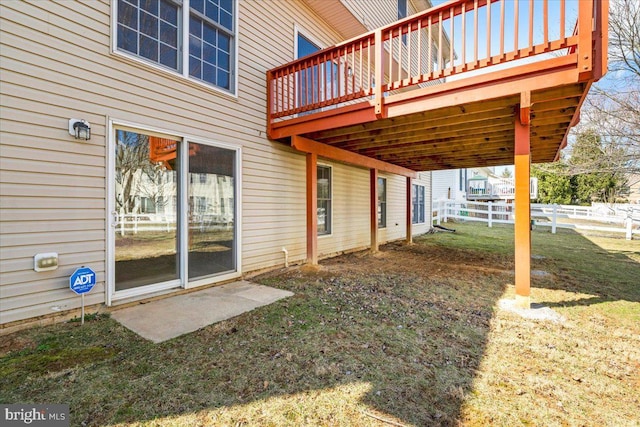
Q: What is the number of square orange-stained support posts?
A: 4